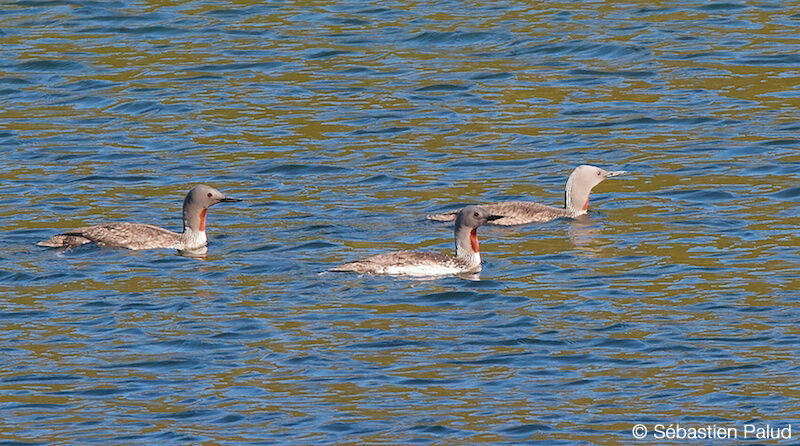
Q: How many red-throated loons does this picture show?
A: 3